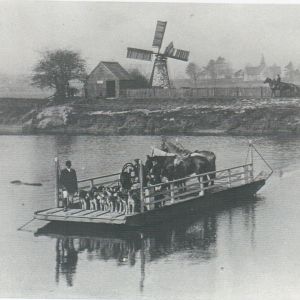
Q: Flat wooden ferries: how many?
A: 1